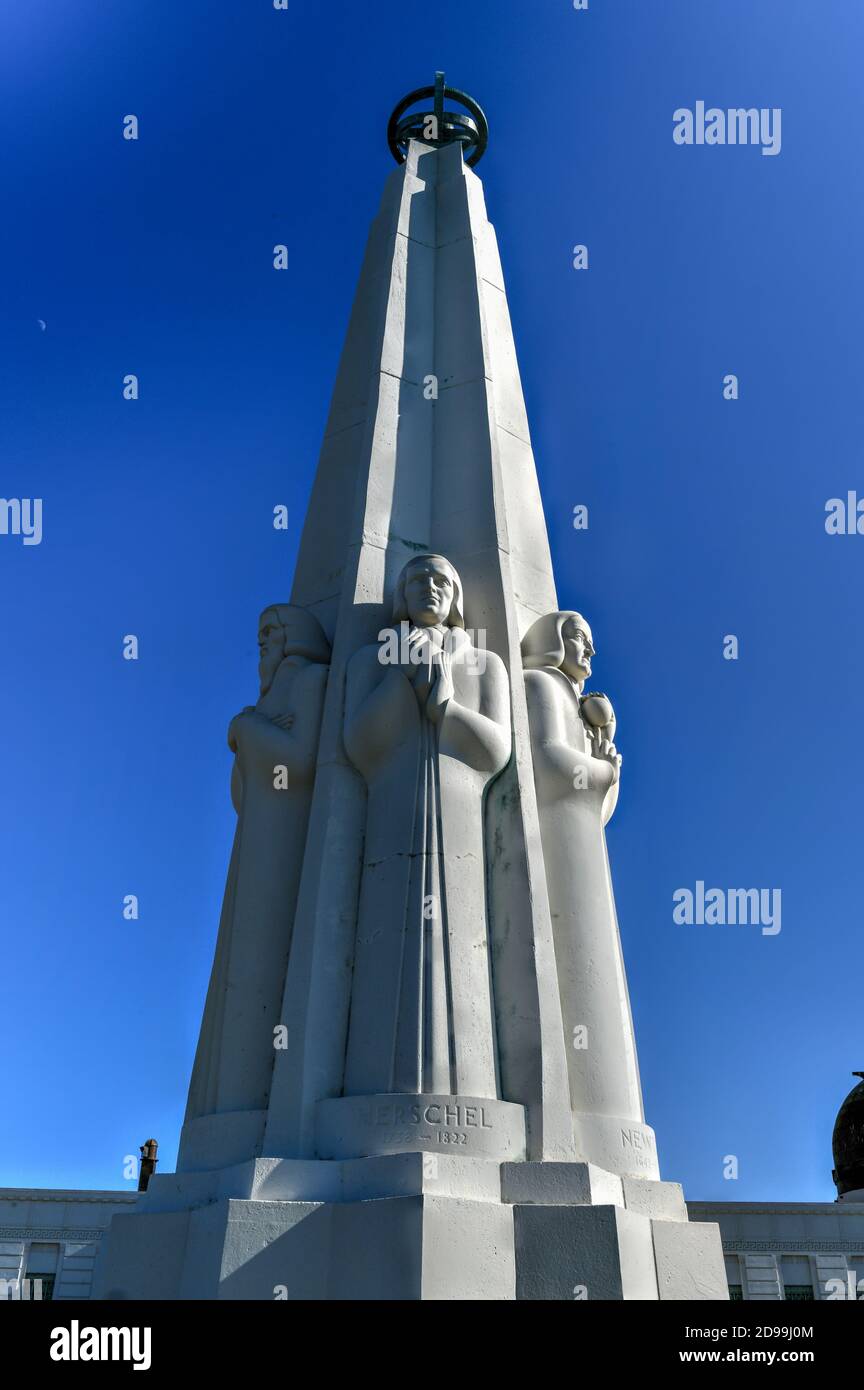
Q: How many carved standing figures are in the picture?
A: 3